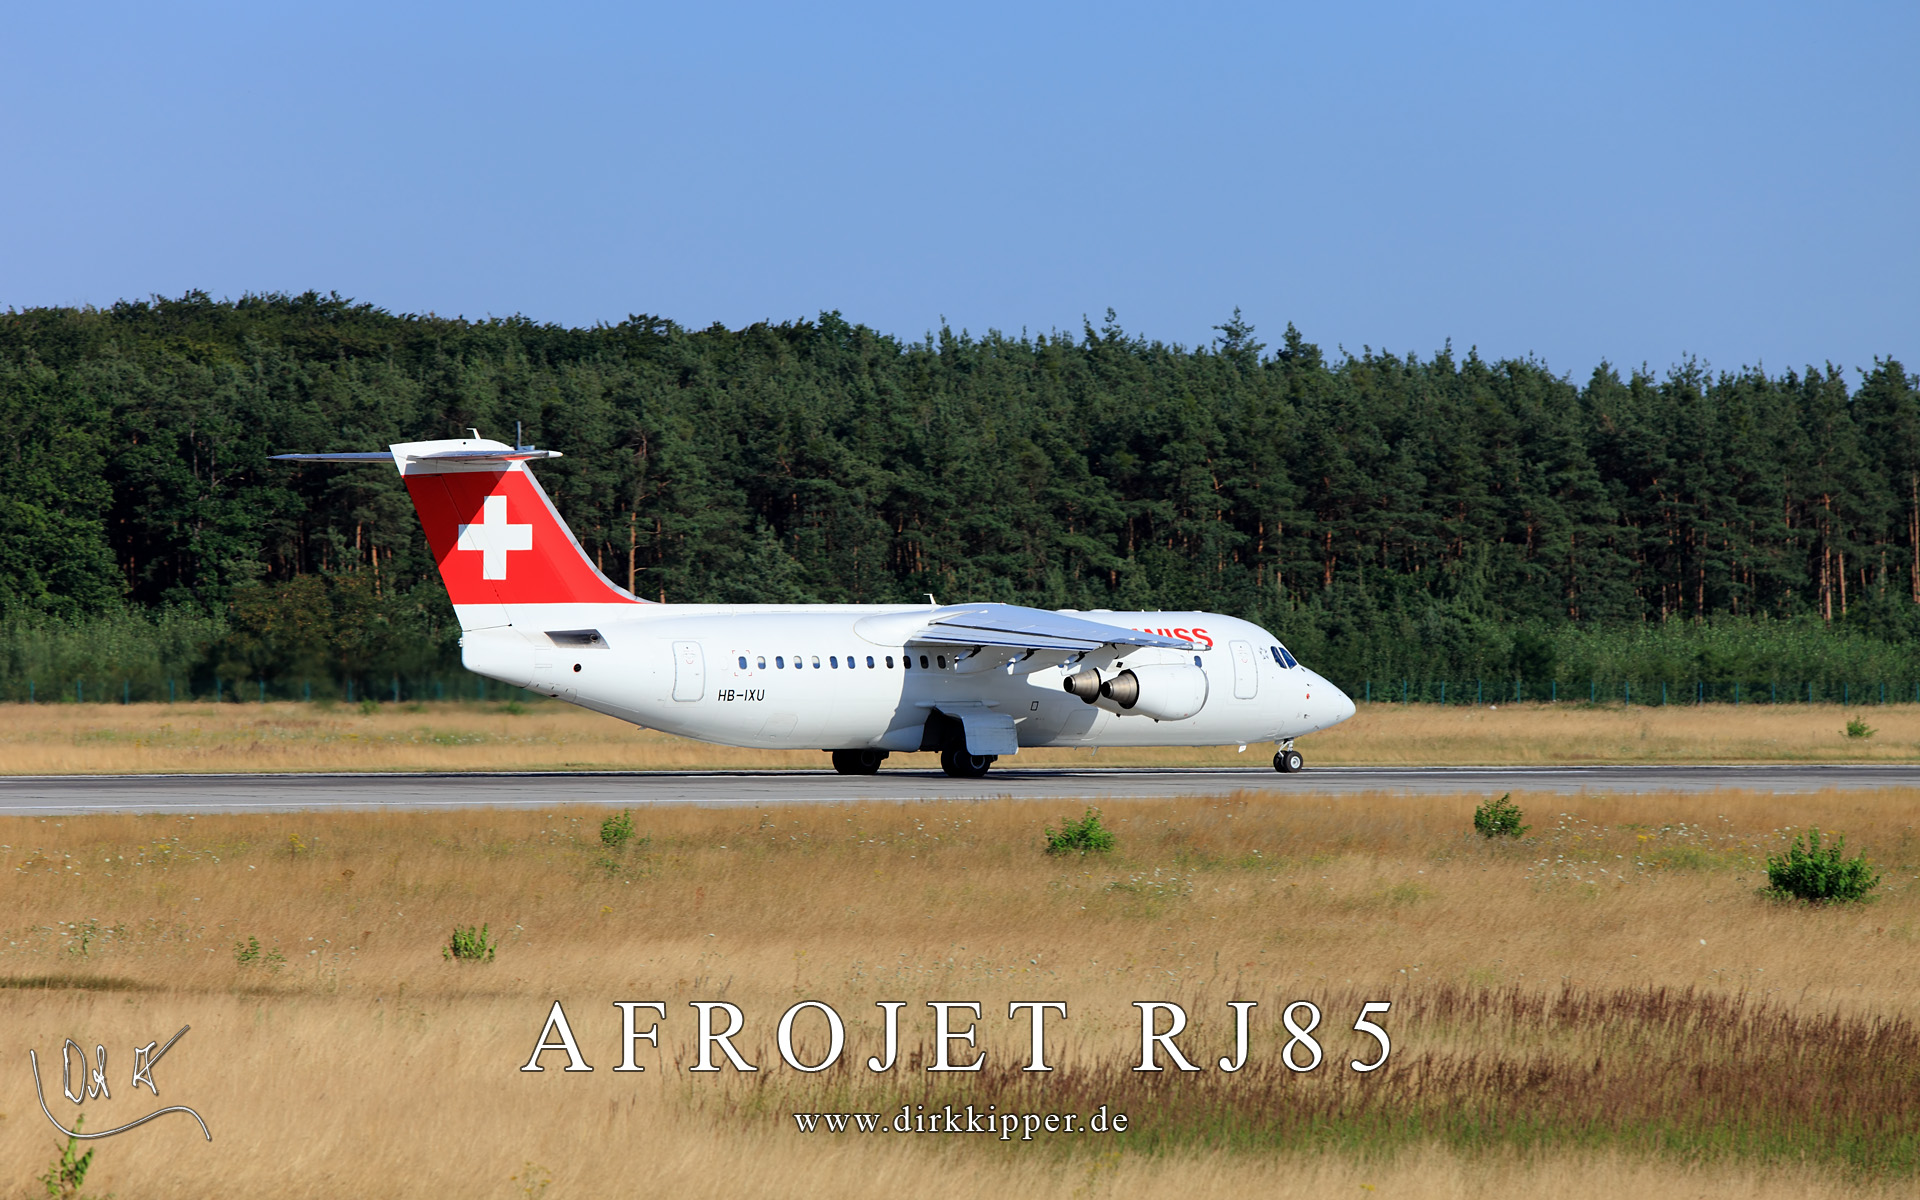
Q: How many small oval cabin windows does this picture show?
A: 13